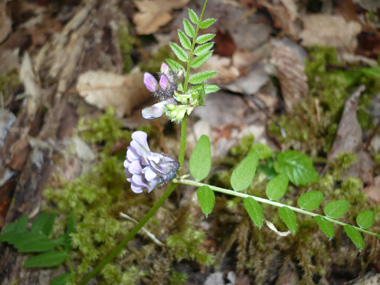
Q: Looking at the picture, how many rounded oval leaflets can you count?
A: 11